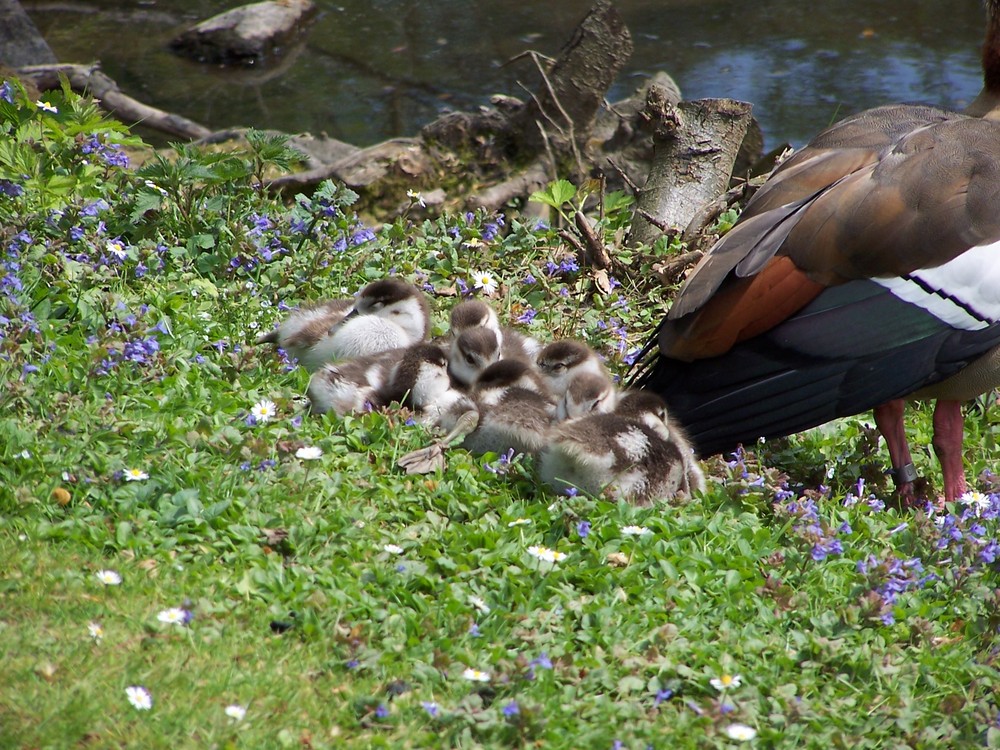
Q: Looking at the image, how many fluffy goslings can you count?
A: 8